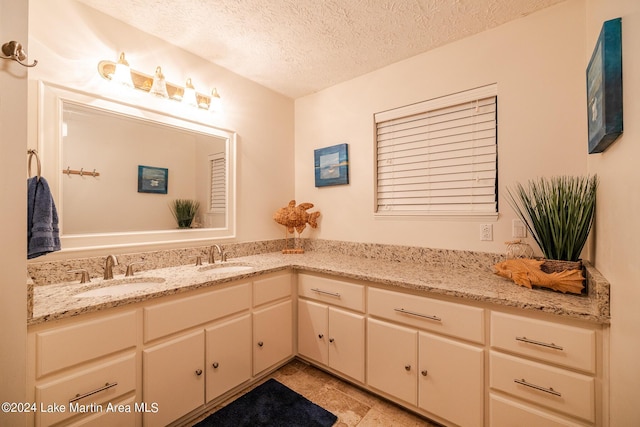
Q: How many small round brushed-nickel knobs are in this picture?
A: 7